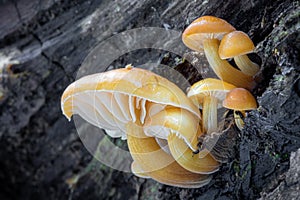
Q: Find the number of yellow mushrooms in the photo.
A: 6